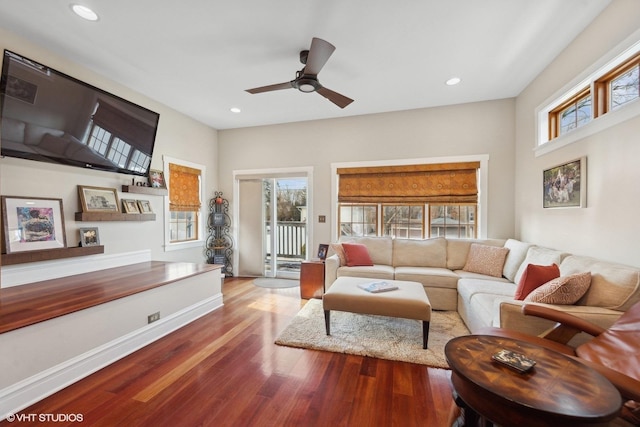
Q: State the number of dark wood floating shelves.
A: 3